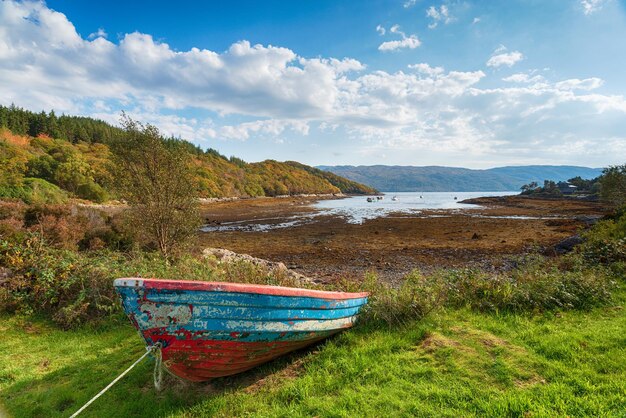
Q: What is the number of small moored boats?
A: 5